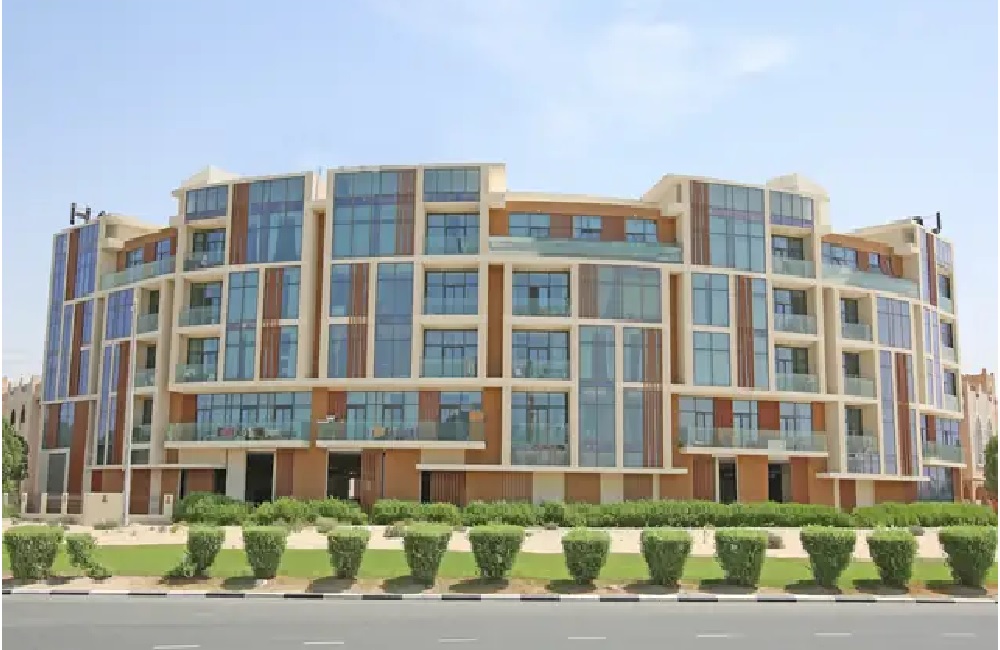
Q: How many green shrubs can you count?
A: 13